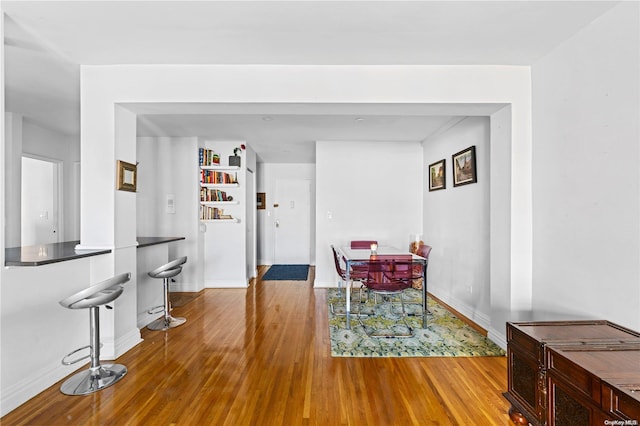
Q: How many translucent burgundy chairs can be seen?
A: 4